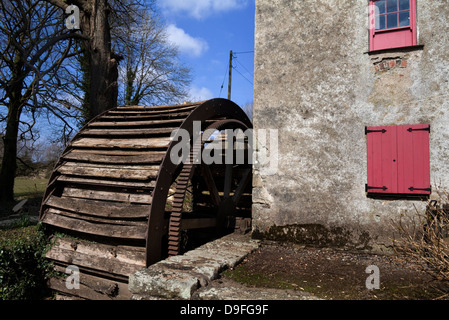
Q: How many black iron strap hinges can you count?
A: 4